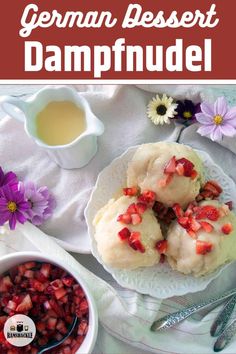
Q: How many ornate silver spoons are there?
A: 3